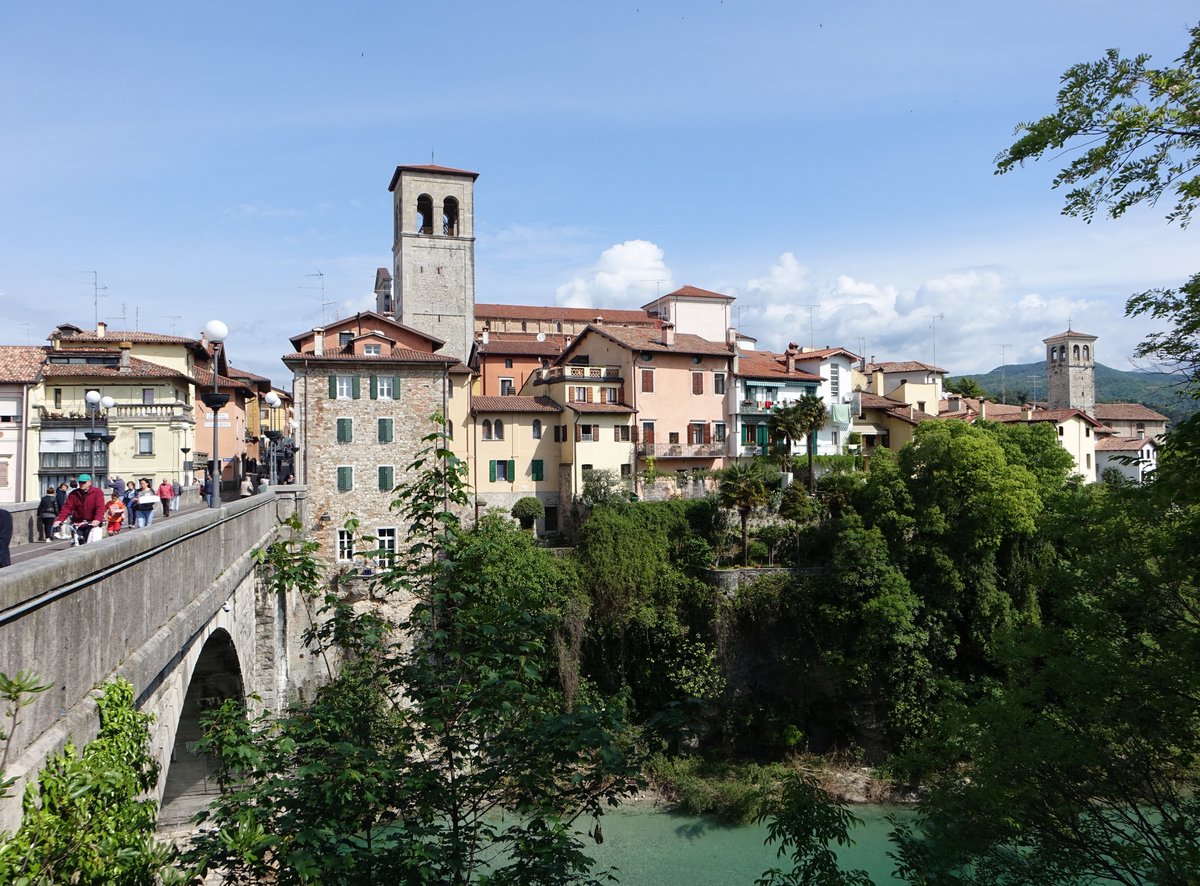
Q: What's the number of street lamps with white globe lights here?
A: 7